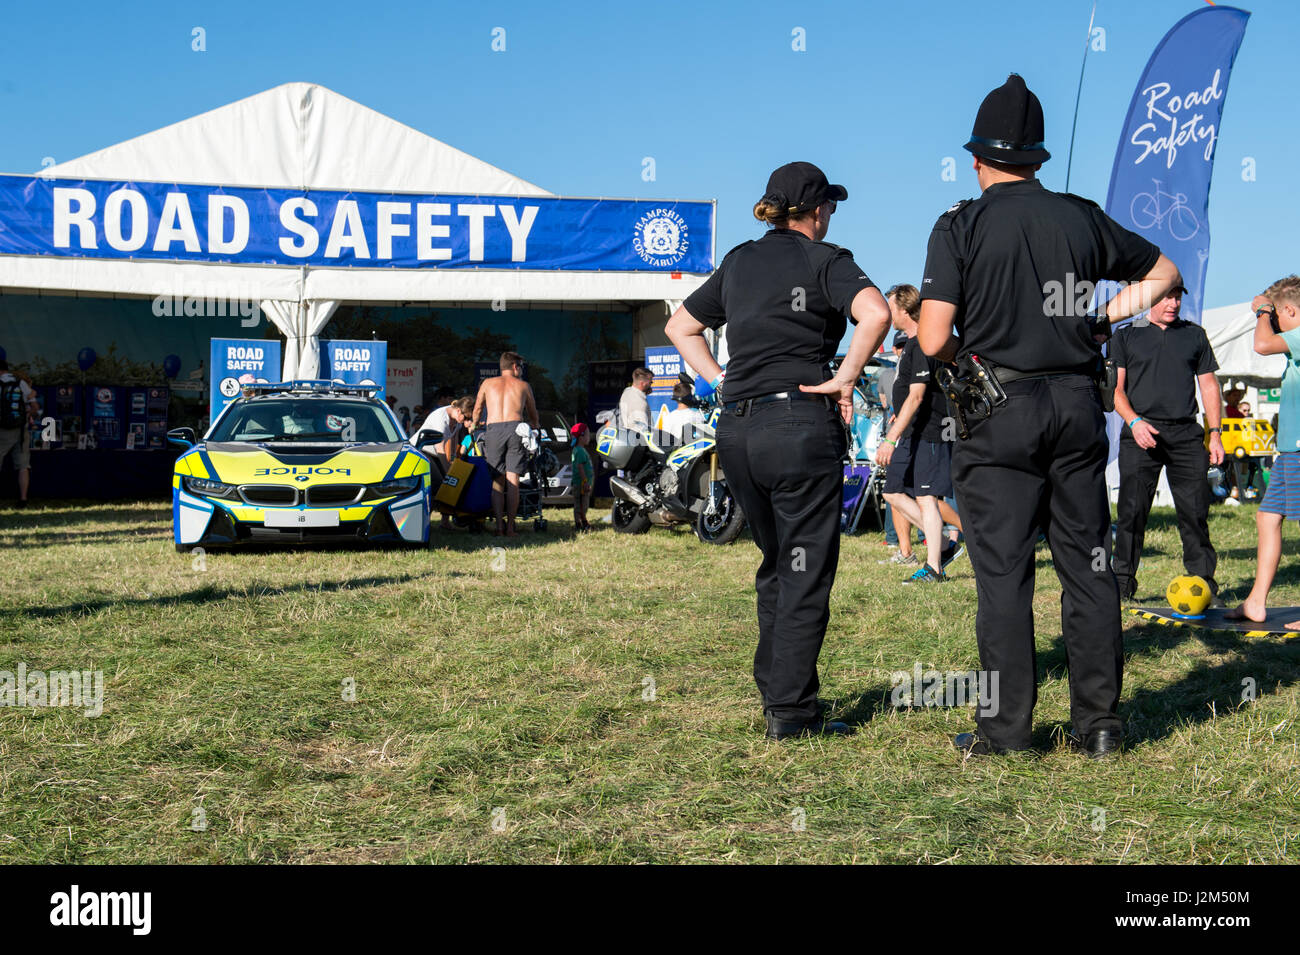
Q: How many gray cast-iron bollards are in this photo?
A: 0